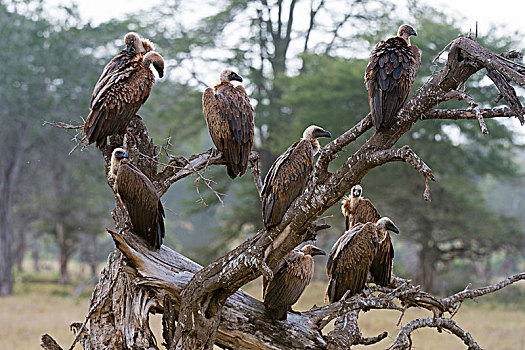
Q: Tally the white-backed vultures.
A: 9